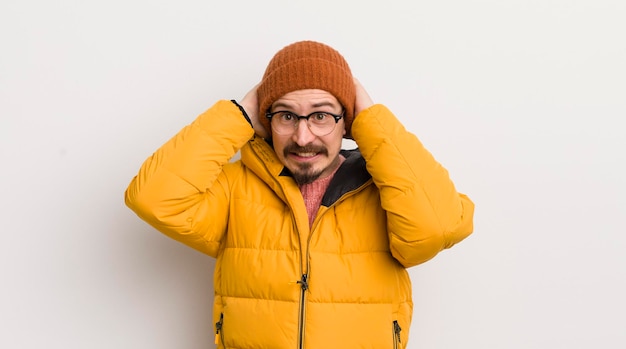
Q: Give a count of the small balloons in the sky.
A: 0